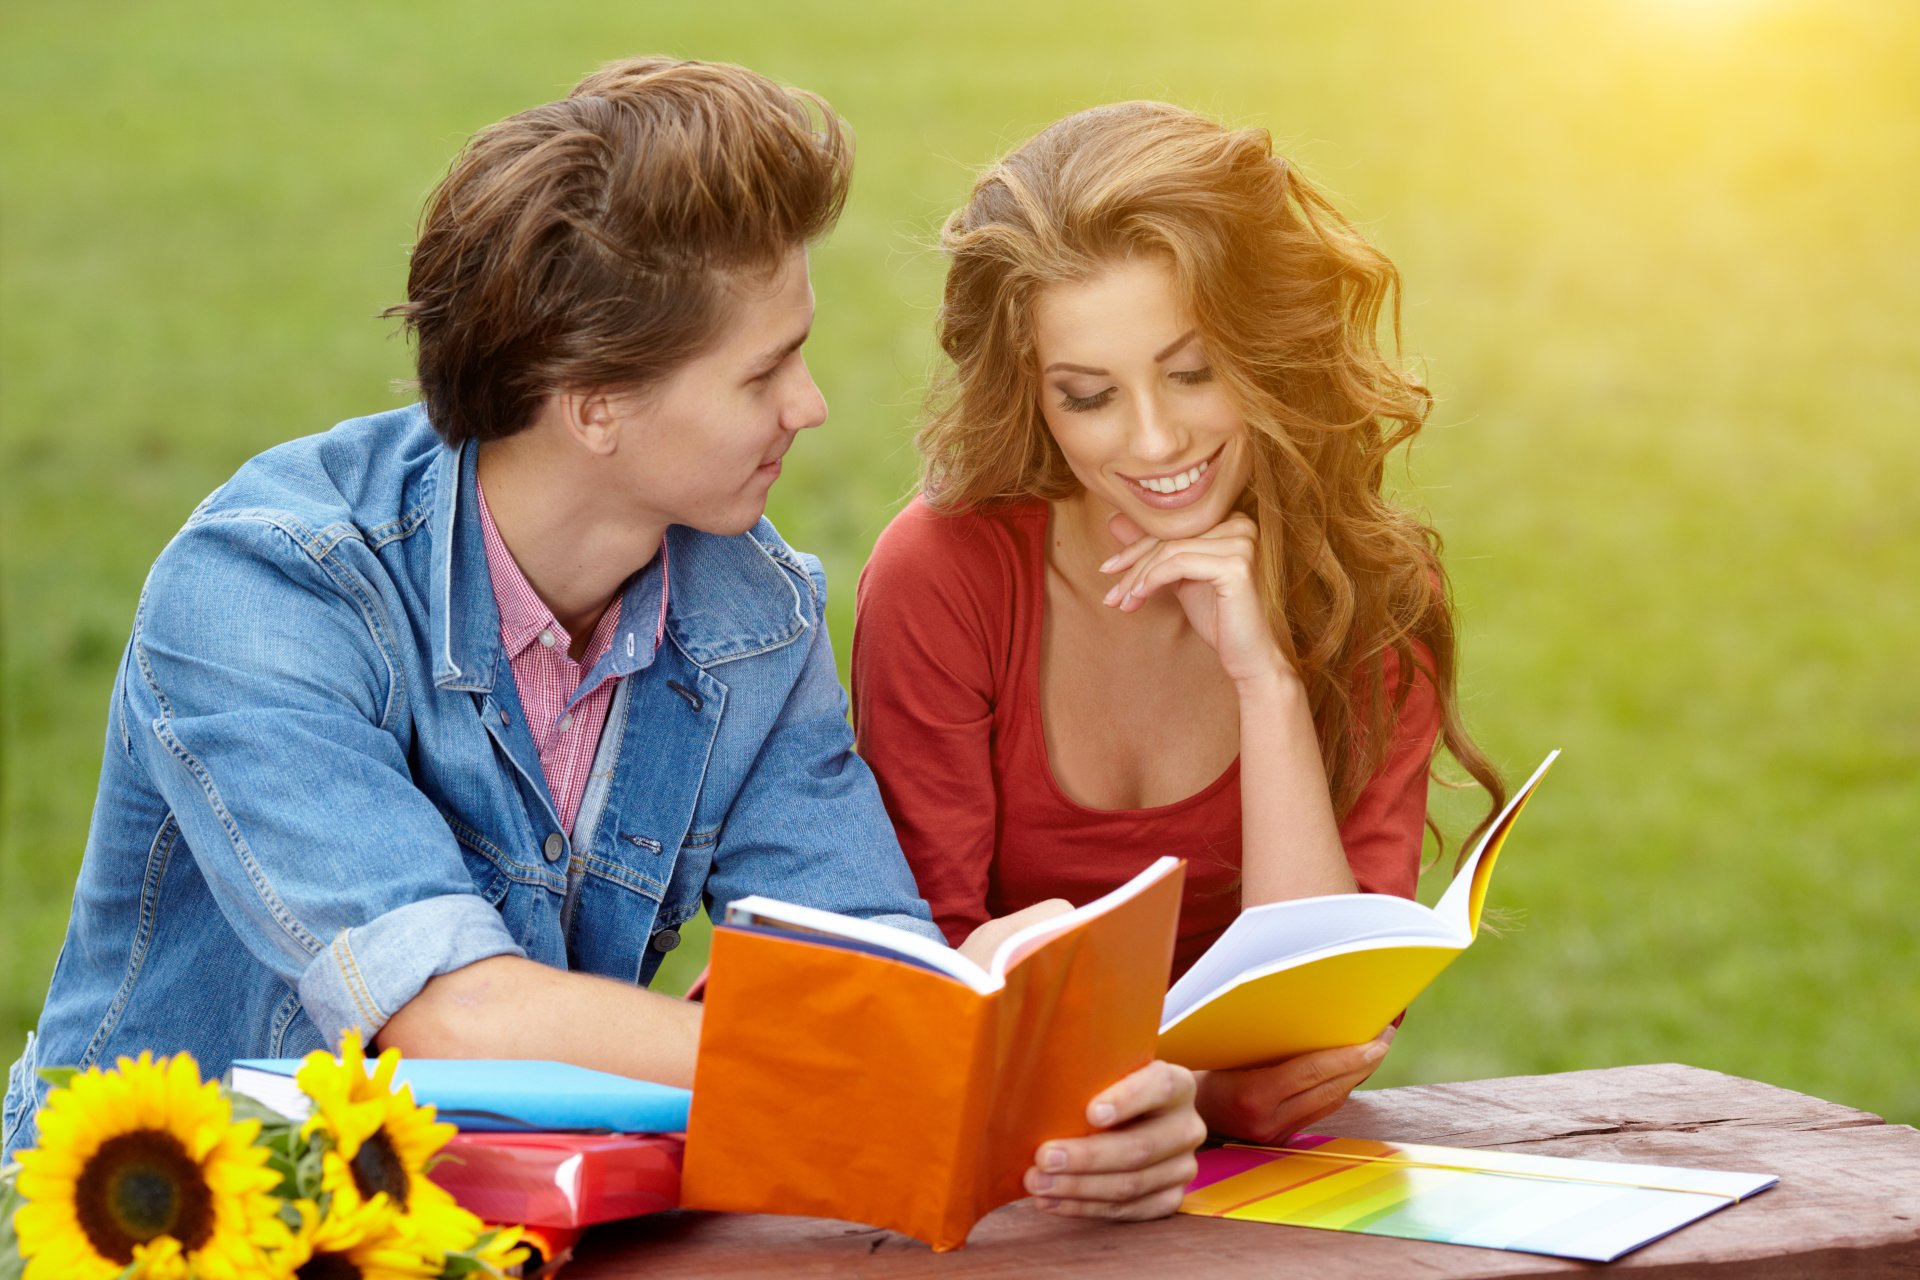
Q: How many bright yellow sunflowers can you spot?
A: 3